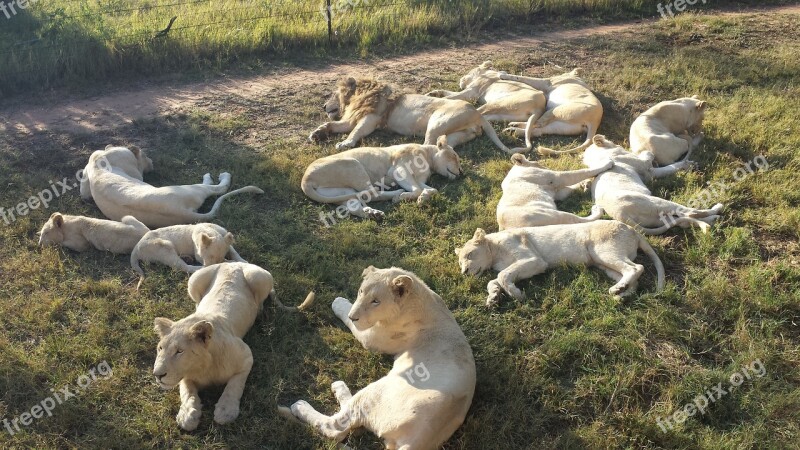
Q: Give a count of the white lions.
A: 13